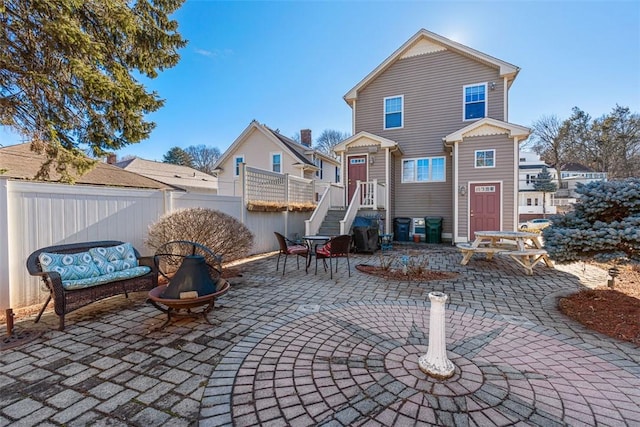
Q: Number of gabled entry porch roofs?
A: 2